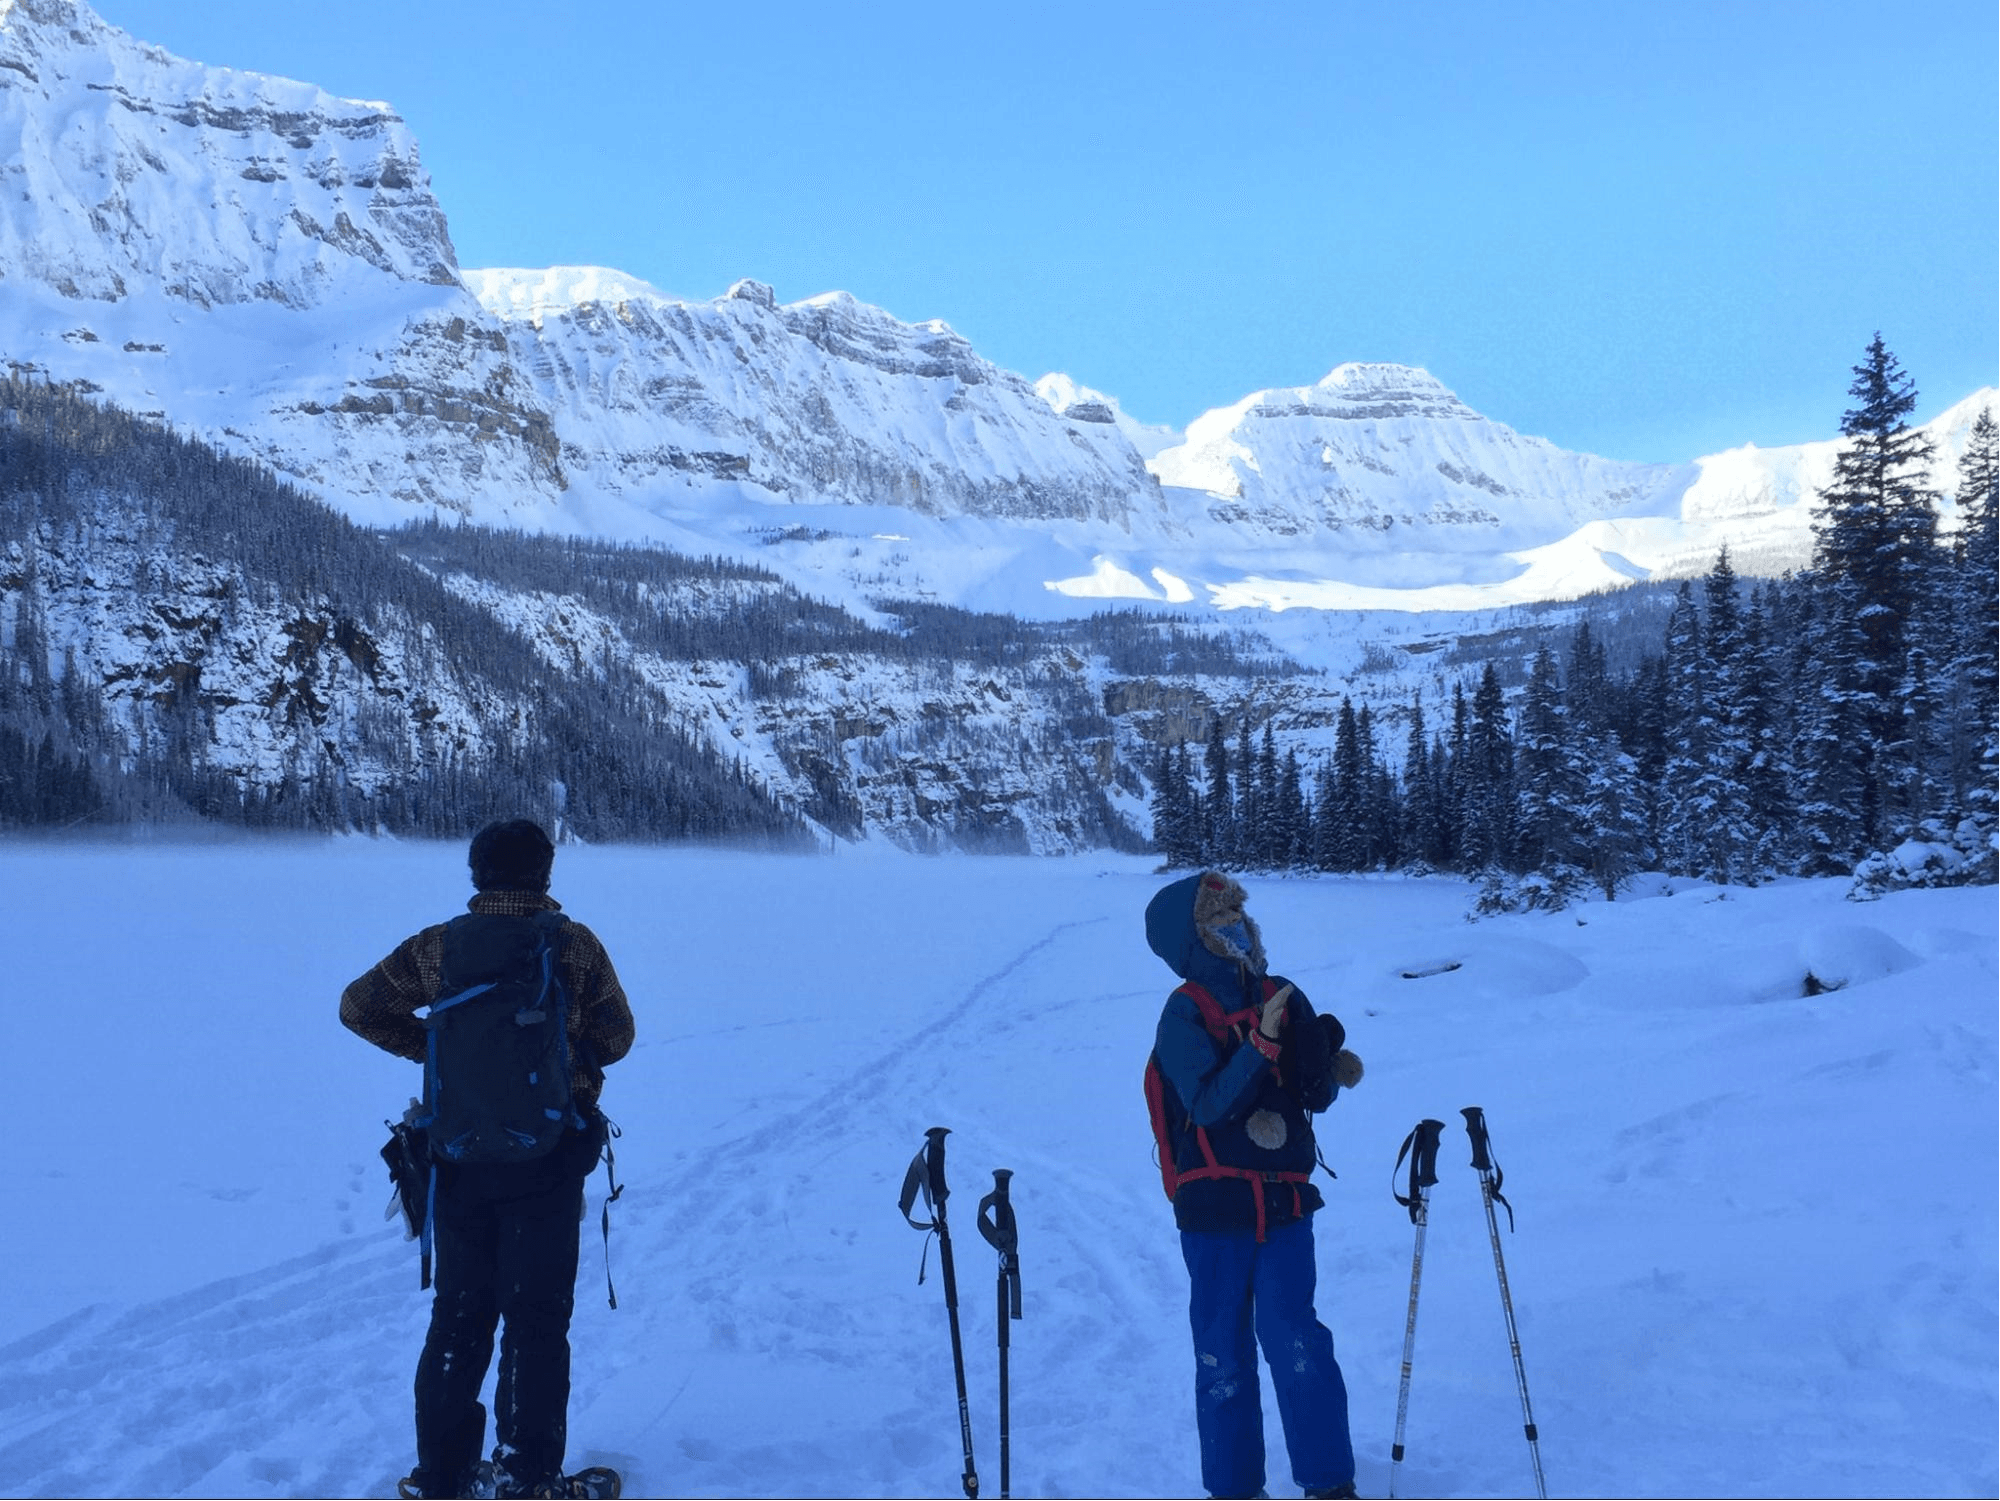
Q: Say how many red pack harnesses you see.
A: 1